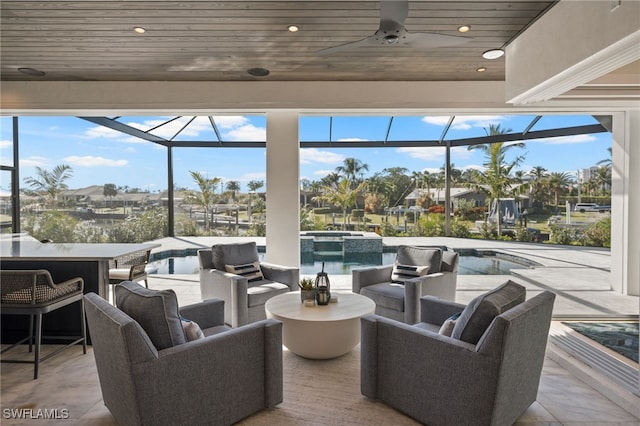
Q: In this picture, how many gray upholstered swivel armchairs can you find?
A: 4